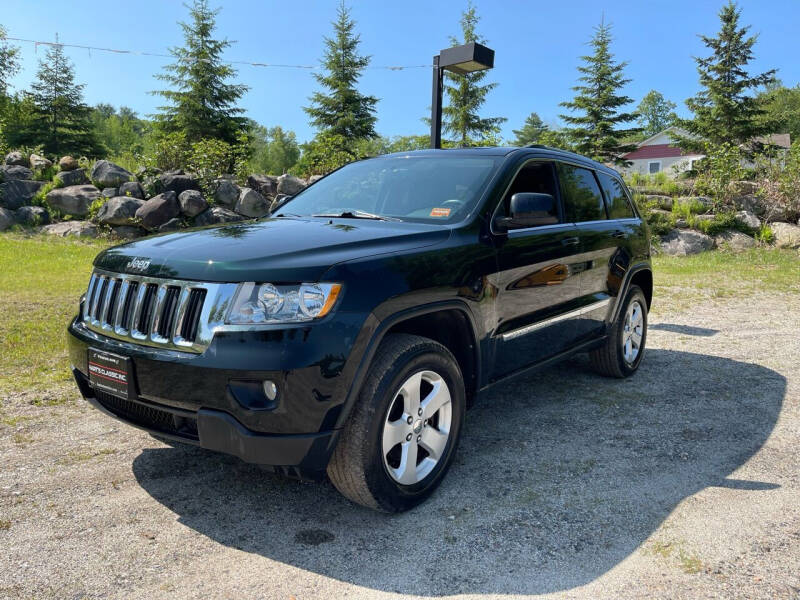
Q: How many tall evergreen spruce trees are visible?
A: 6